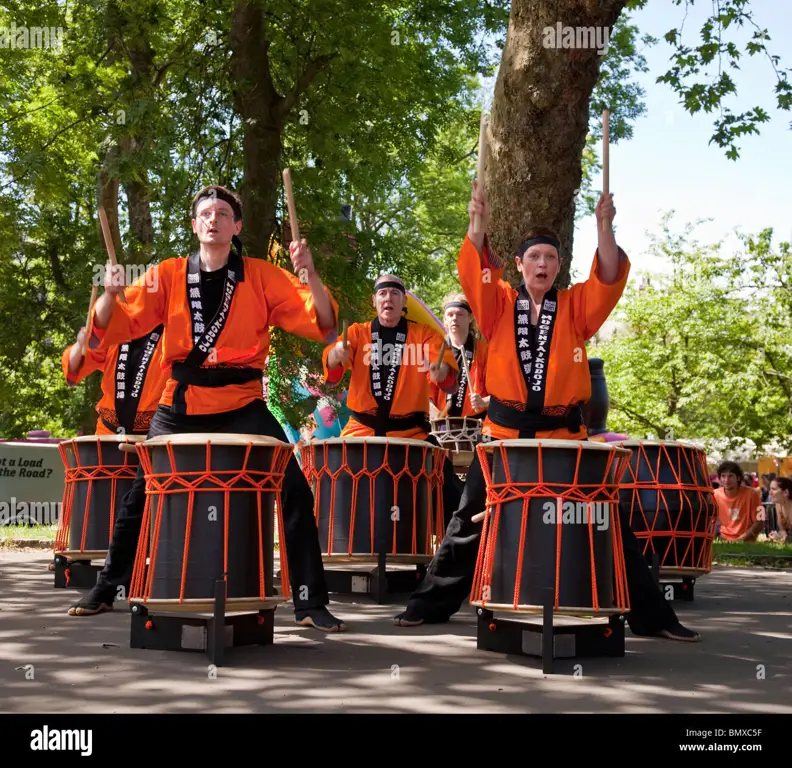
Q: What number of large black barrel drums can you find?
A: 5